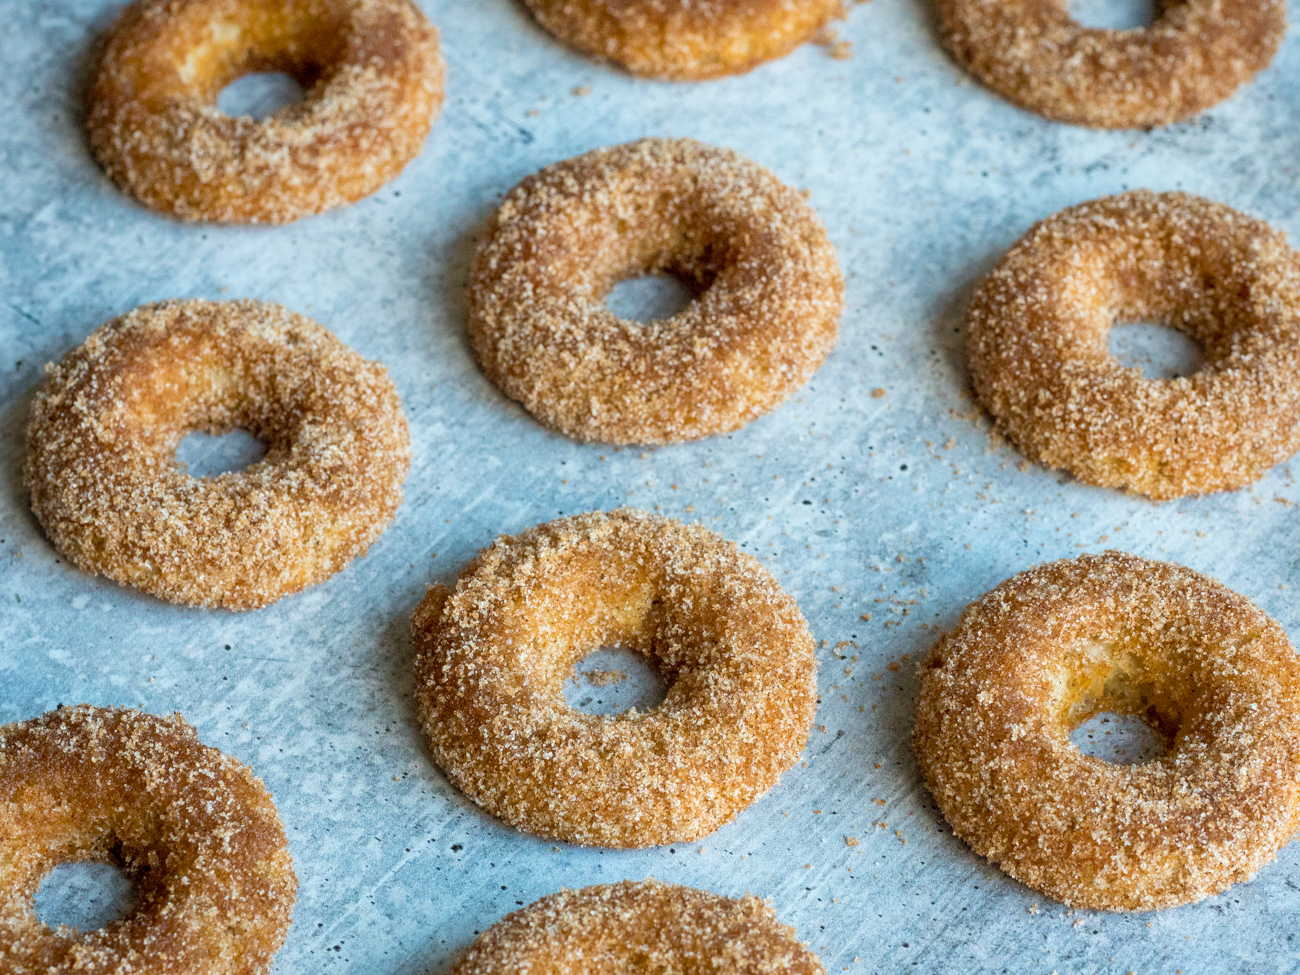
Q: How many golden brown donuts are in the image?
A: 10